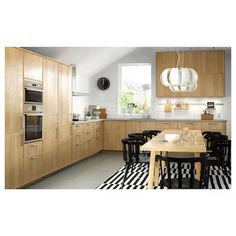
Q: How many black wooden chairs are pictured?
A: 7